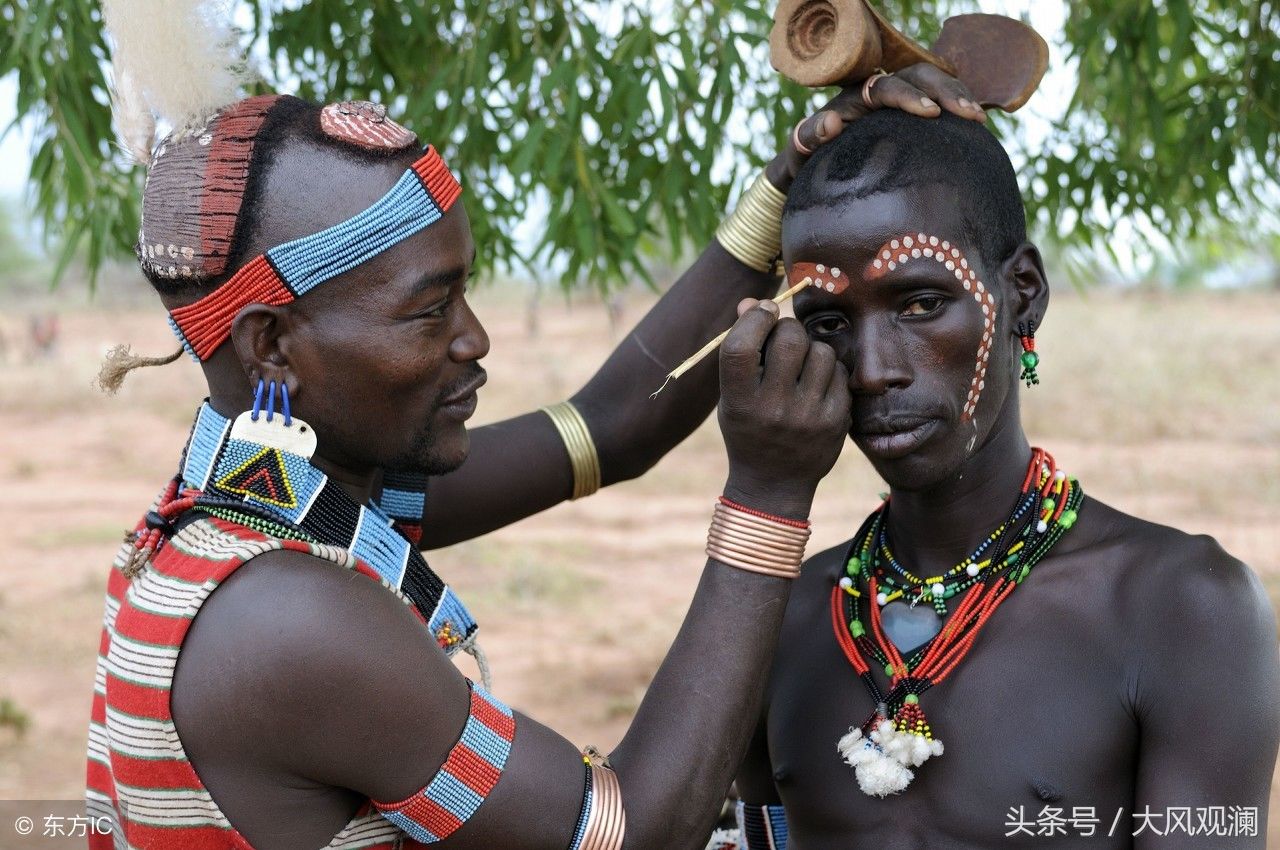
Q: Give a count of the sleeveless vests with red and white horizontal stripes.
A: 1